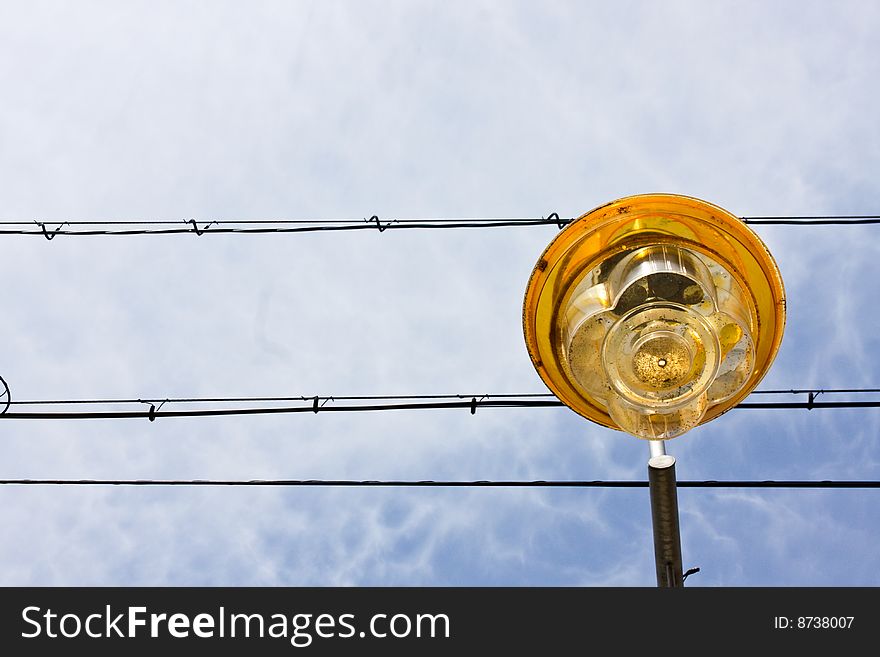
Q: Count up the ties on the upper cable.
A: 4